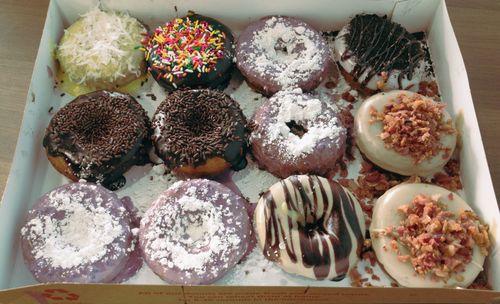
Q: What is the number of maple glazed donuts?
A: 2